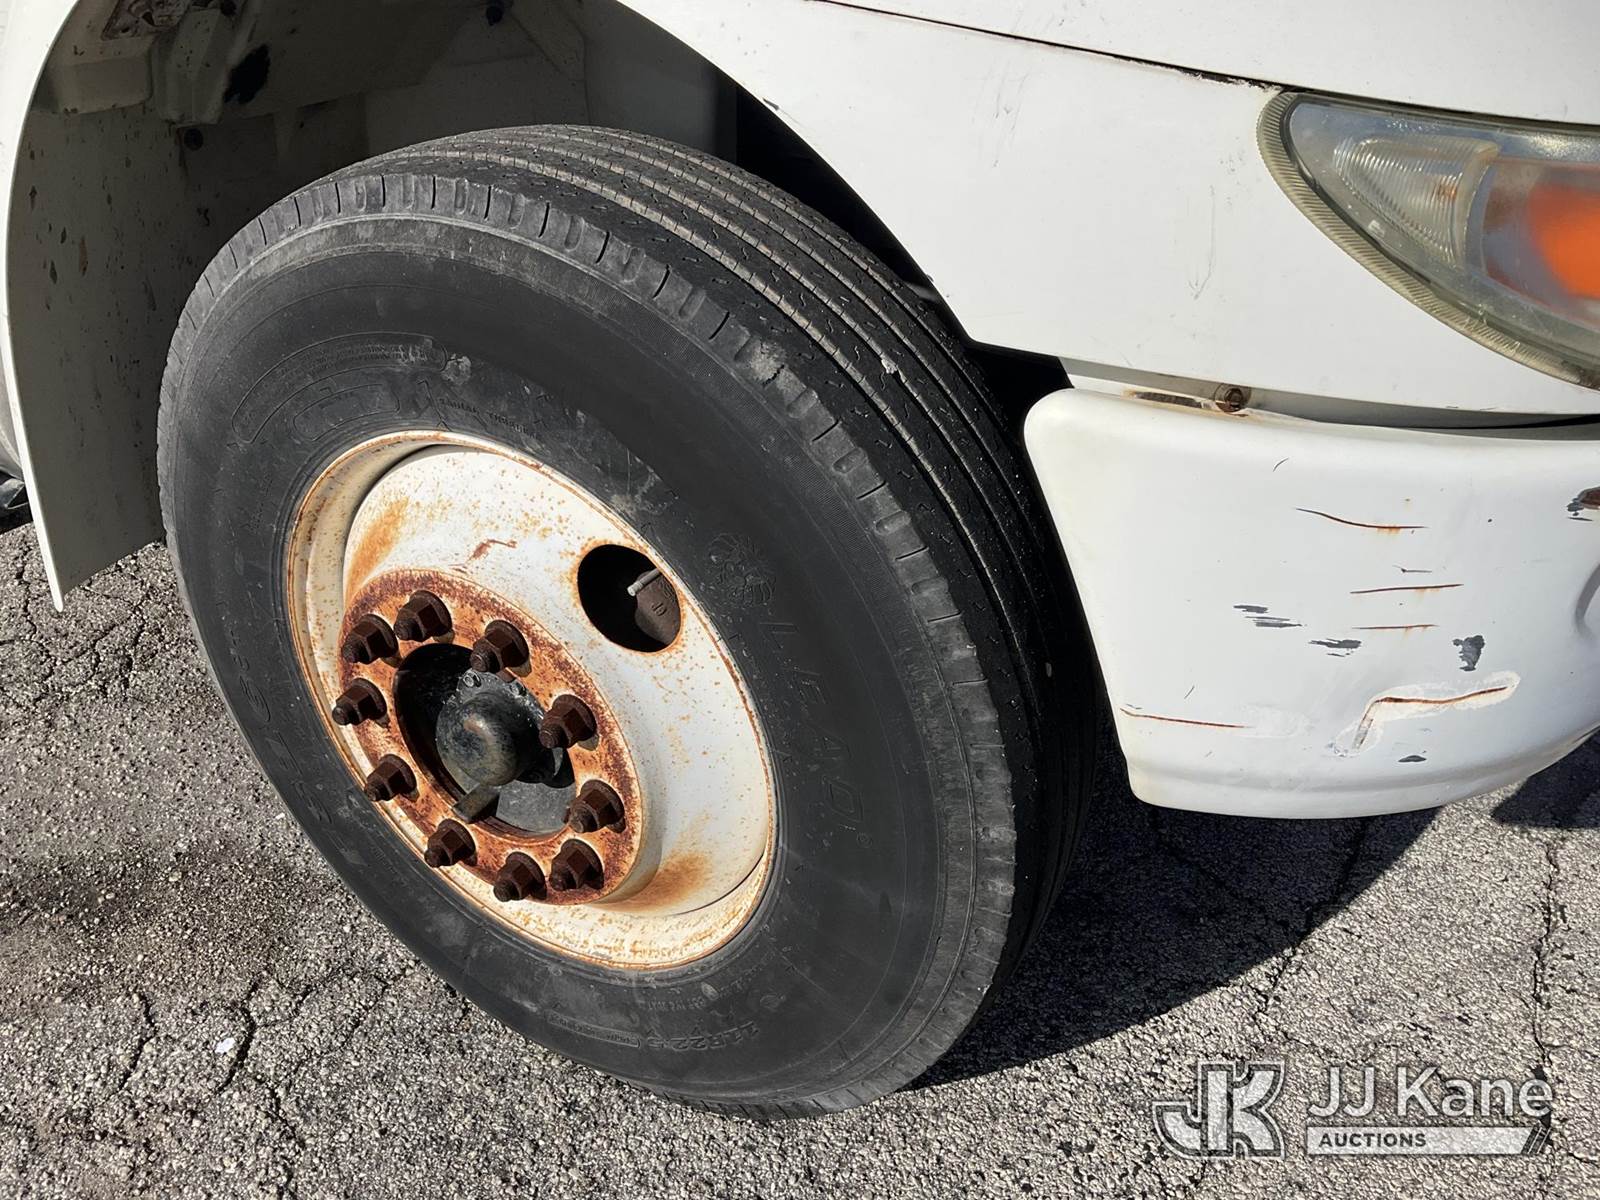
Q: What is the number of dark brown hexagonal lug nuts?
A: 10